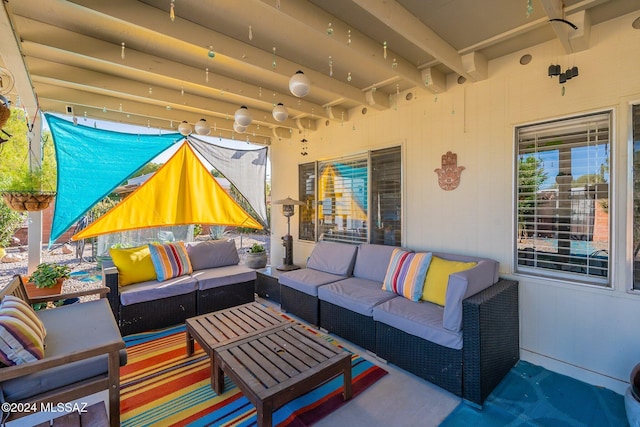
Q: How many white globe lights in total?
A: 6